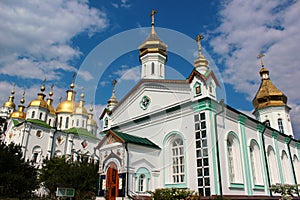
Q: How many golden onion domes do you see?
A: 11